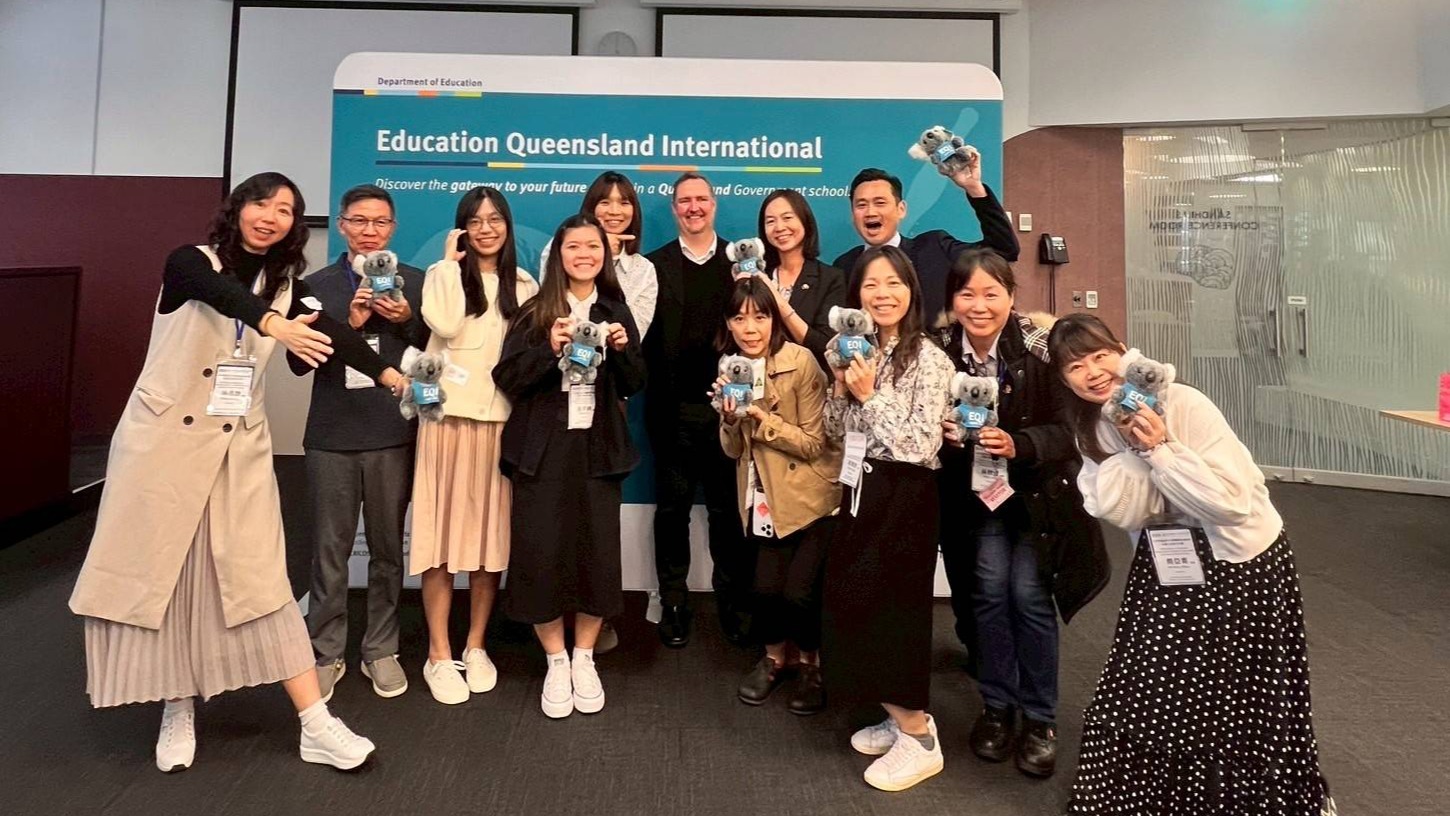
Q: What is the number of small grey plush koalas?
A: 9